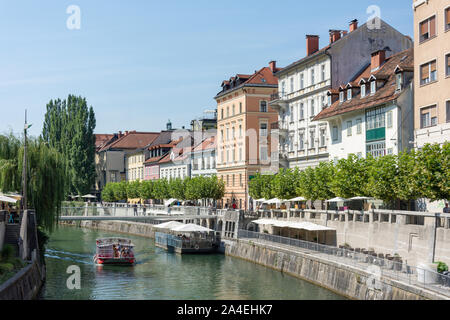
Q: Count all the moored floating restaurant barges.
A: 1